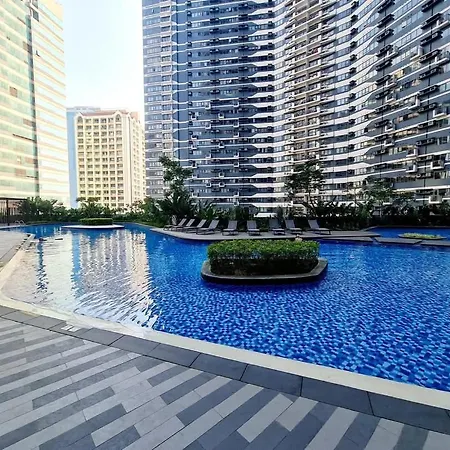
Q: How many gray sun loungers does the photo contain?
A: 10